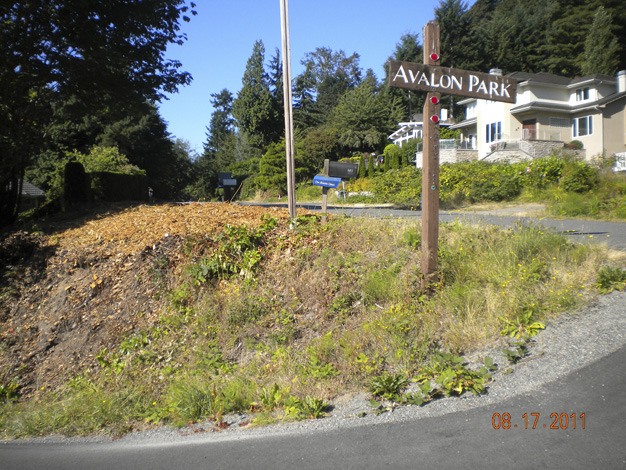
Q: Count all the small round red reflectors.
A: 3